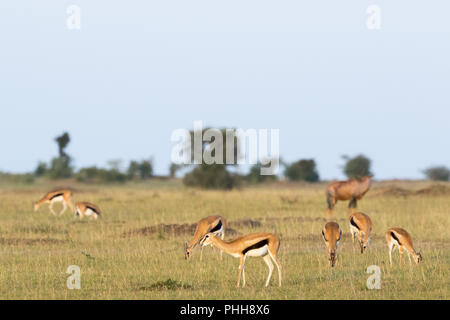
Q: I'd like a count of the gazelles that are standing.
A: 7